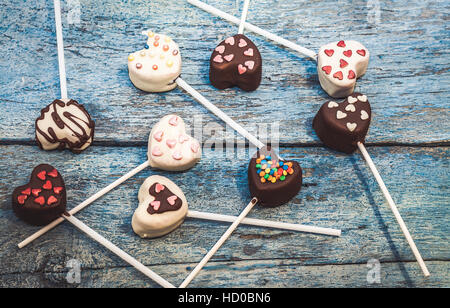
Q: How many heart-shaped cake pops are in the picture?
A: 9